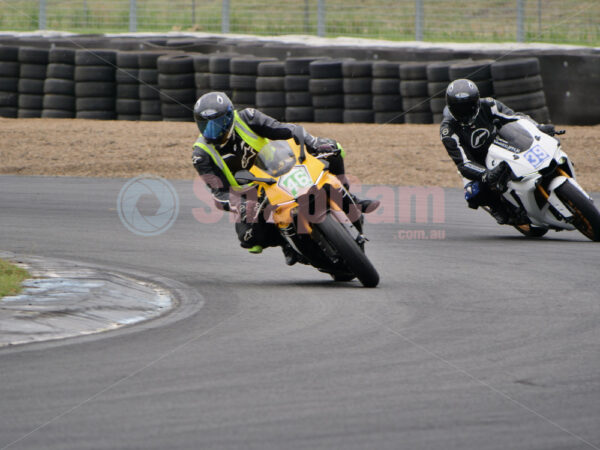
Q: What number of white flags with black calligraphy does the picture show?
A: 0